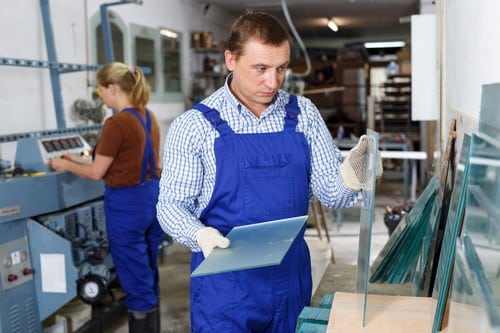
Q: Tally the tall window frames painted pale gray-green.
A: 3